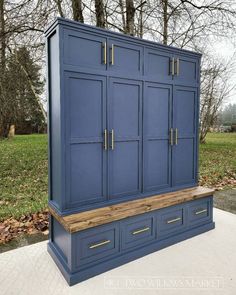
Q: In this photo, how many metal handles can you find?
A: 12